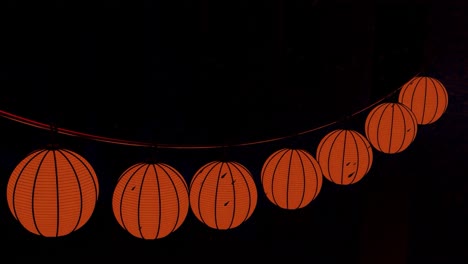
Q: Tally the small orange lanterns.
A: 7